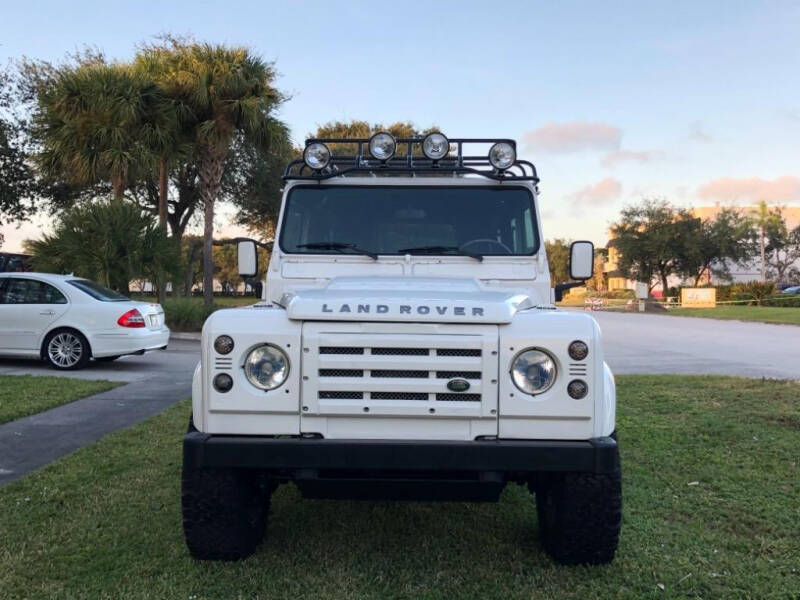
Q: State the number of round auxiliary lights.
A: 4